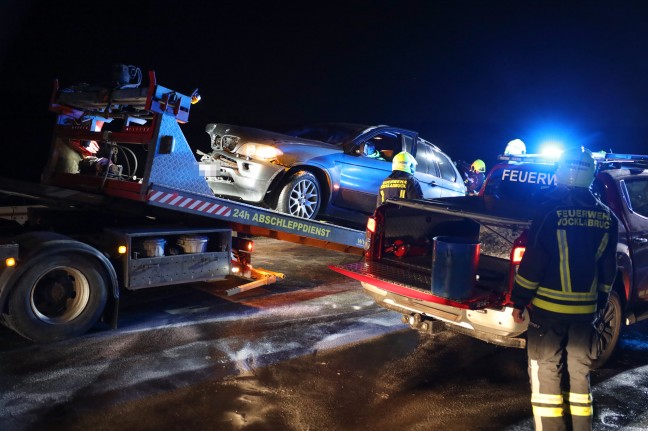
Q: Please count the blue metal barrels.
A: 1